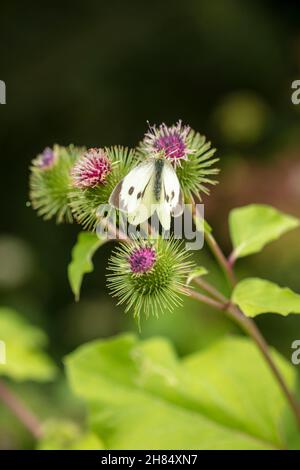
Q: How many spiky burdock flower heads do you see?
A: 4